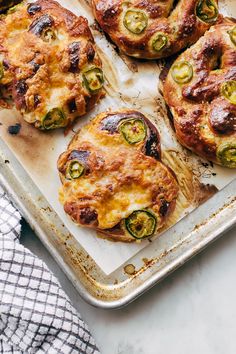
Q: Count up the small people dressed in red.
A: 0